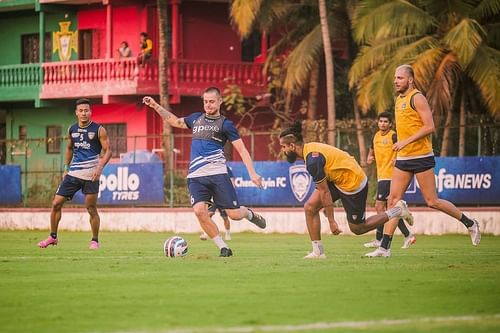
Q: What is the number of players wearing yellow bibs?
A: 3